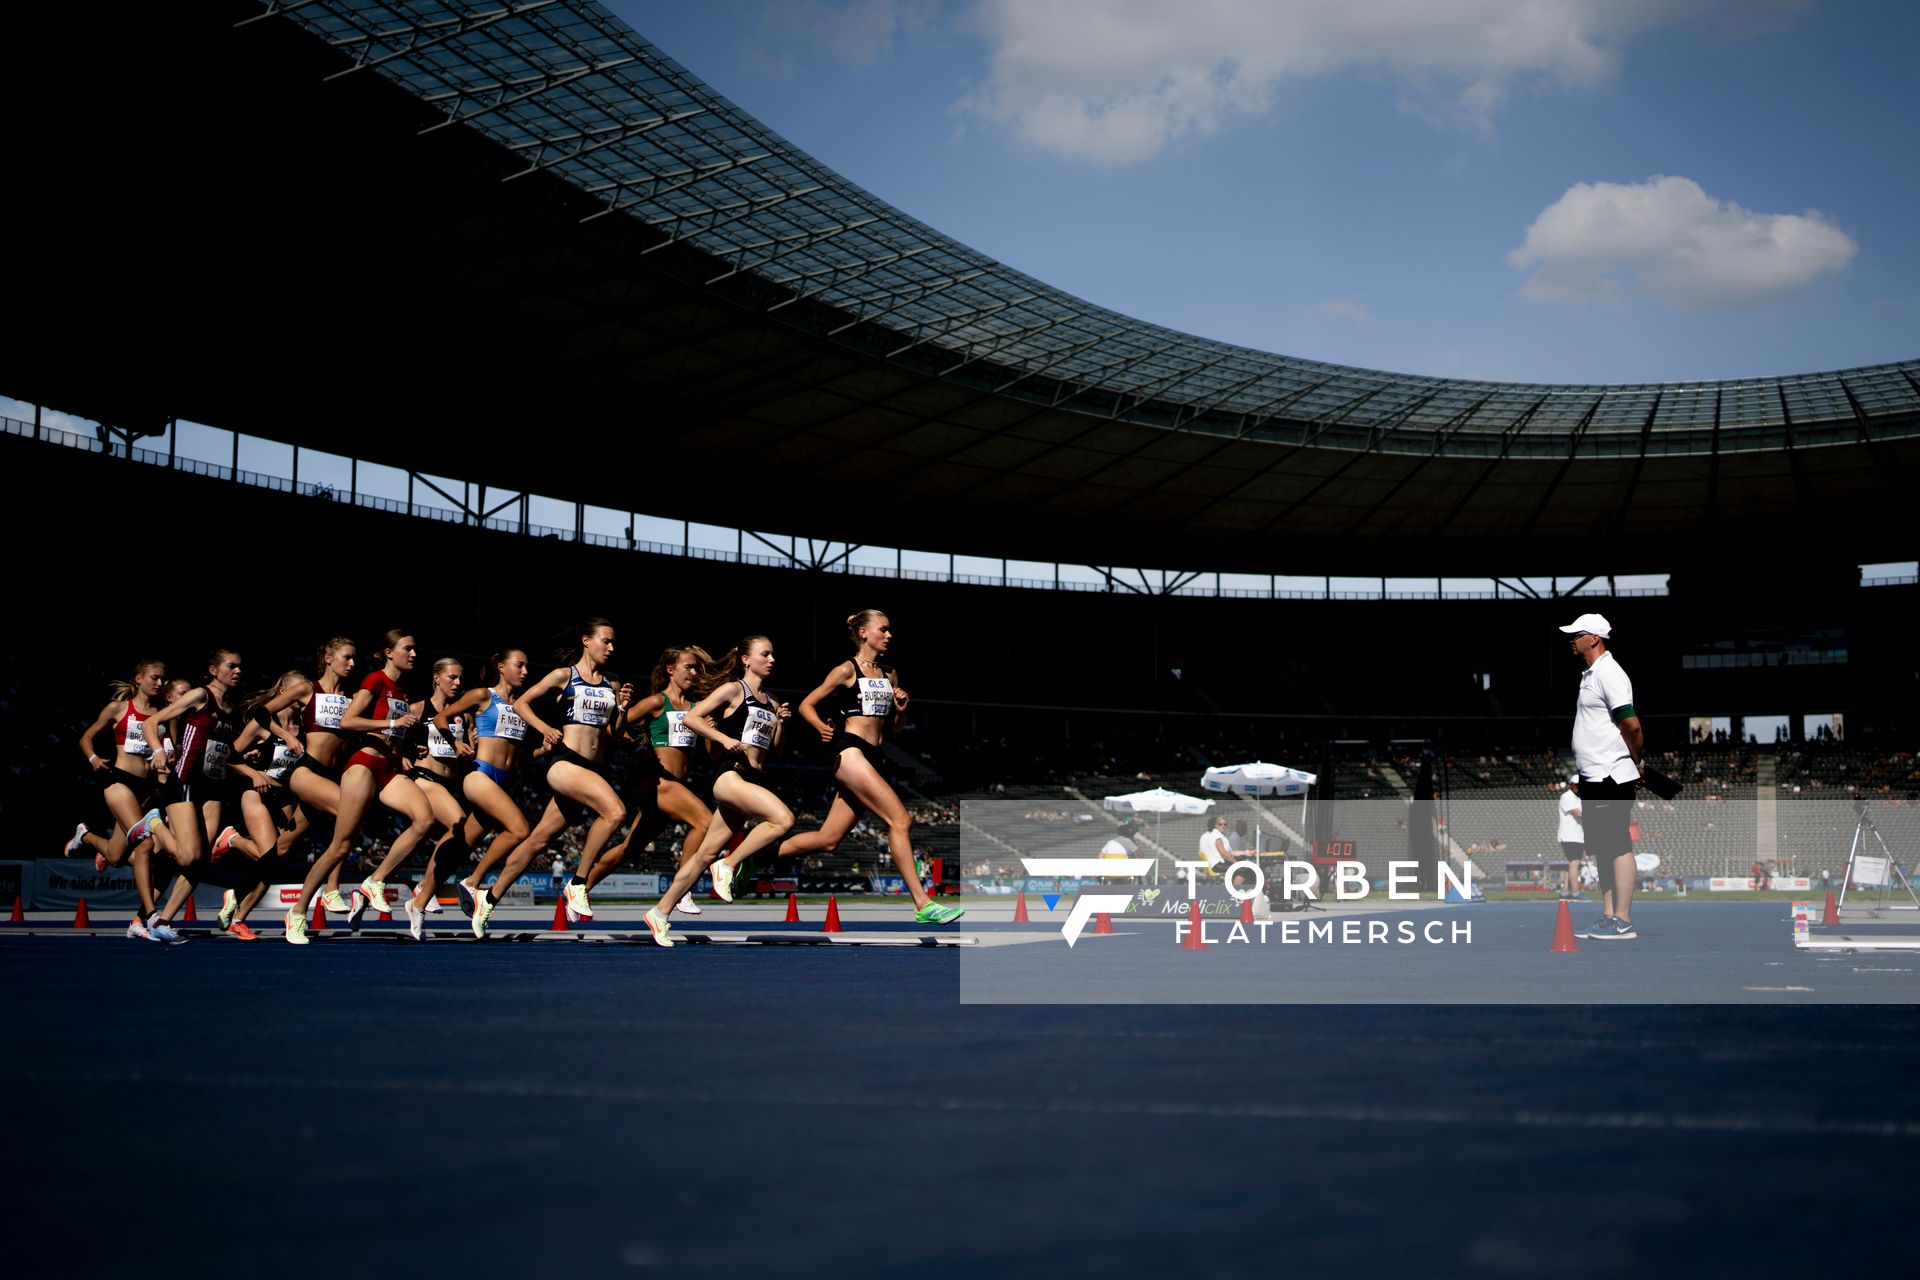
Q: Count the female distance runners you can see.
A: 12